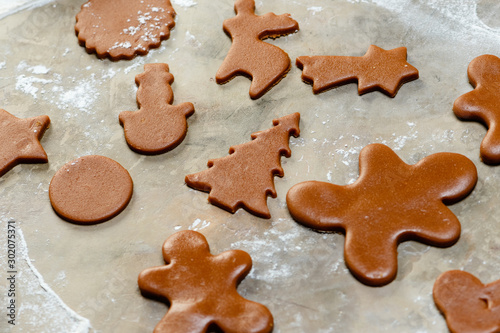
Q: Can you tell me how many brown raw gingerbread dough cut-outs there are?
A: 11